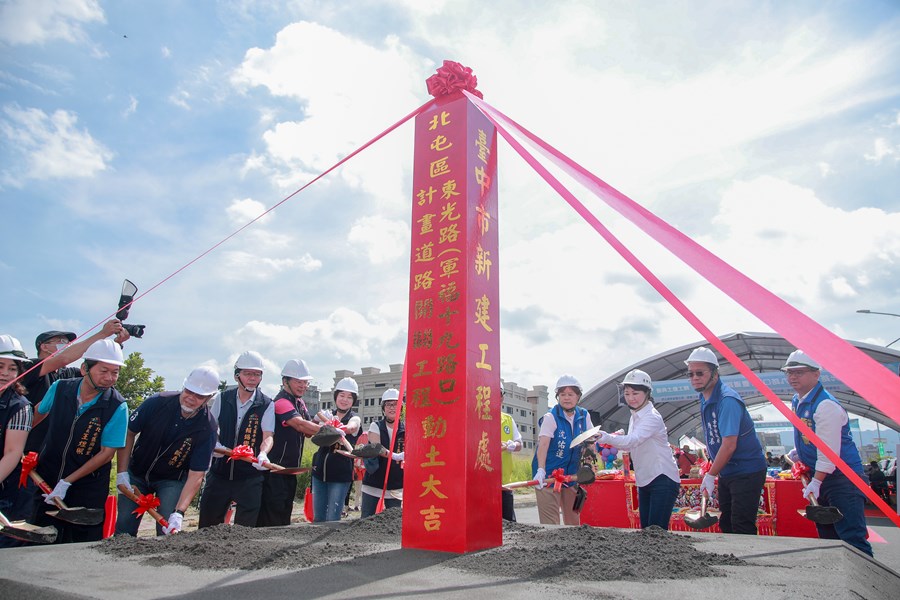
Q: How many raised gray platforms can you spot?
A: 1